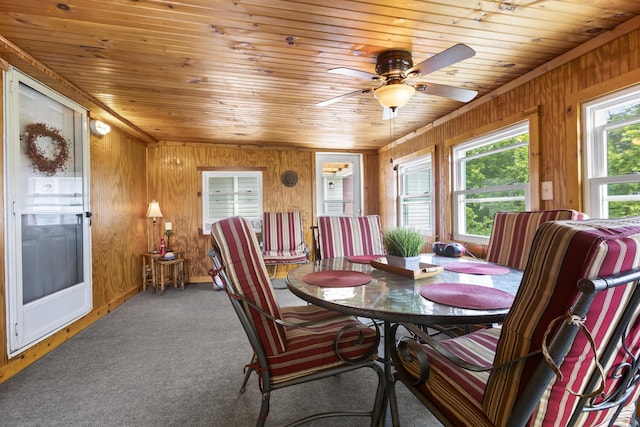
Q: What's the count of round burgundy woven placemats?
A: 4